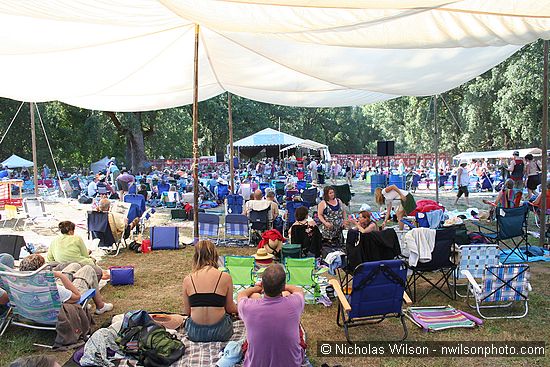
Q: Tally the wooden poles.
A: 5